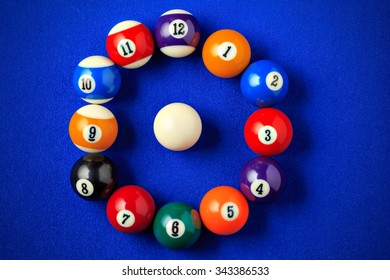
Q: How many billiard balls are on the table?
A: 13